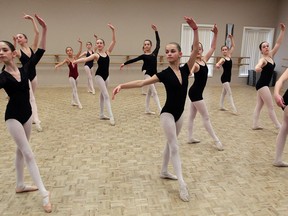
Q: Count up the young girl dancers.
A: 11